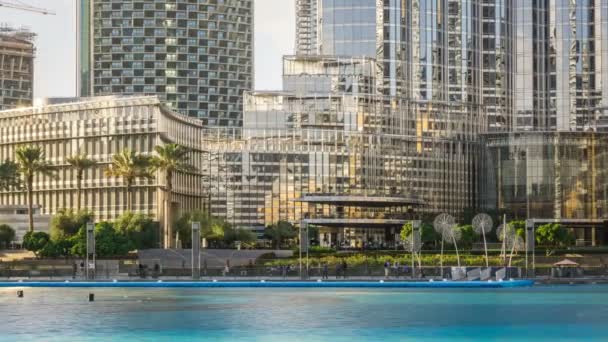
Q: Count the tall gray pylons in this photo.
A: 5